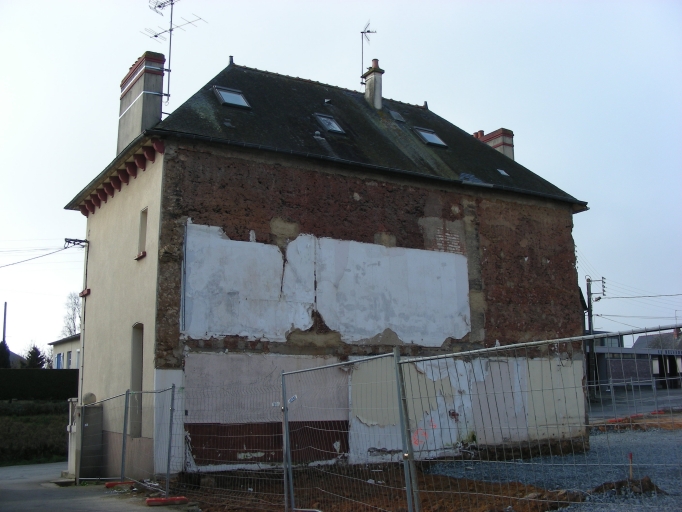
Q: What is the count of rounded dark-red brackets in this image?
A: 11